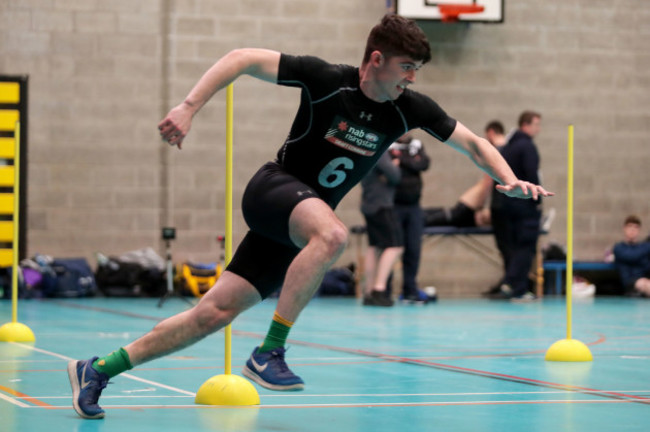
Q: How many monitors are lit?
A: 0